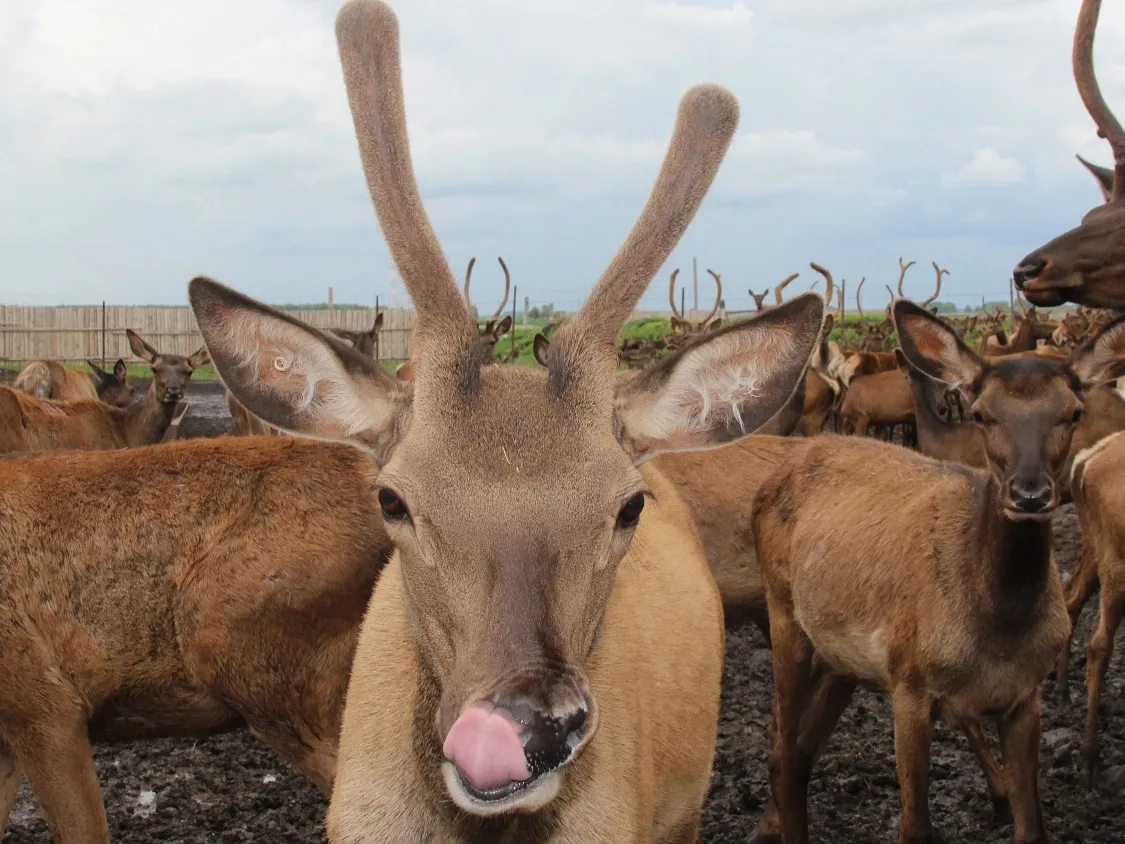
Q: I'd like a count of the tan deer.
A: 1